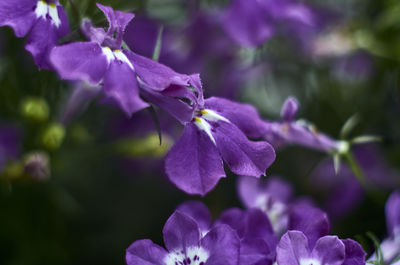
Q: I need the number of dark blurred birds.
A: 0